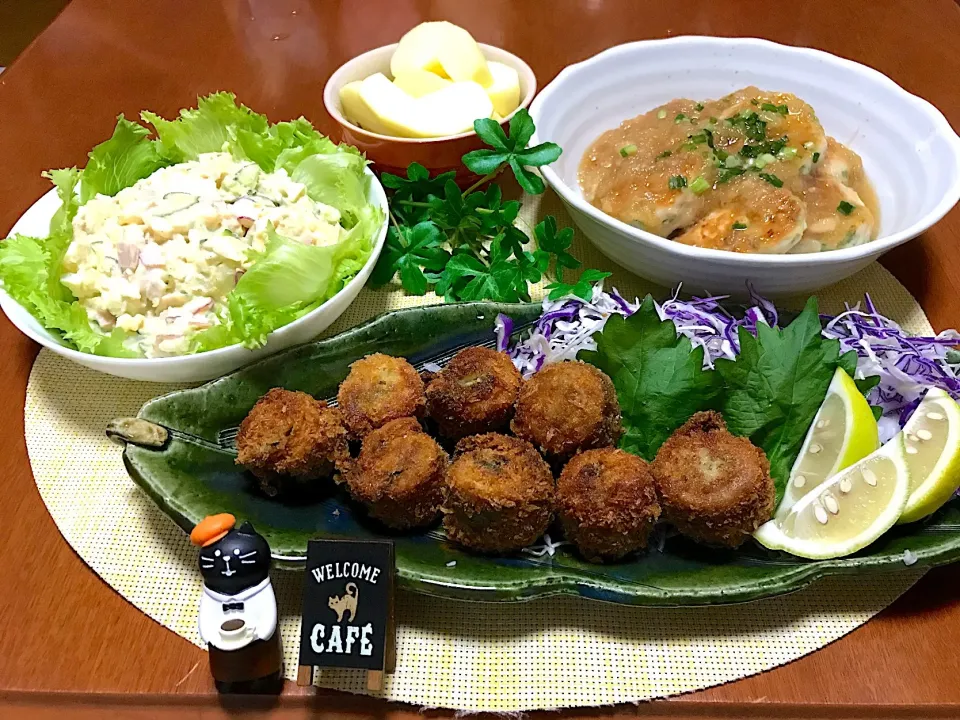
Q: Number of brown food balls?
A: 8